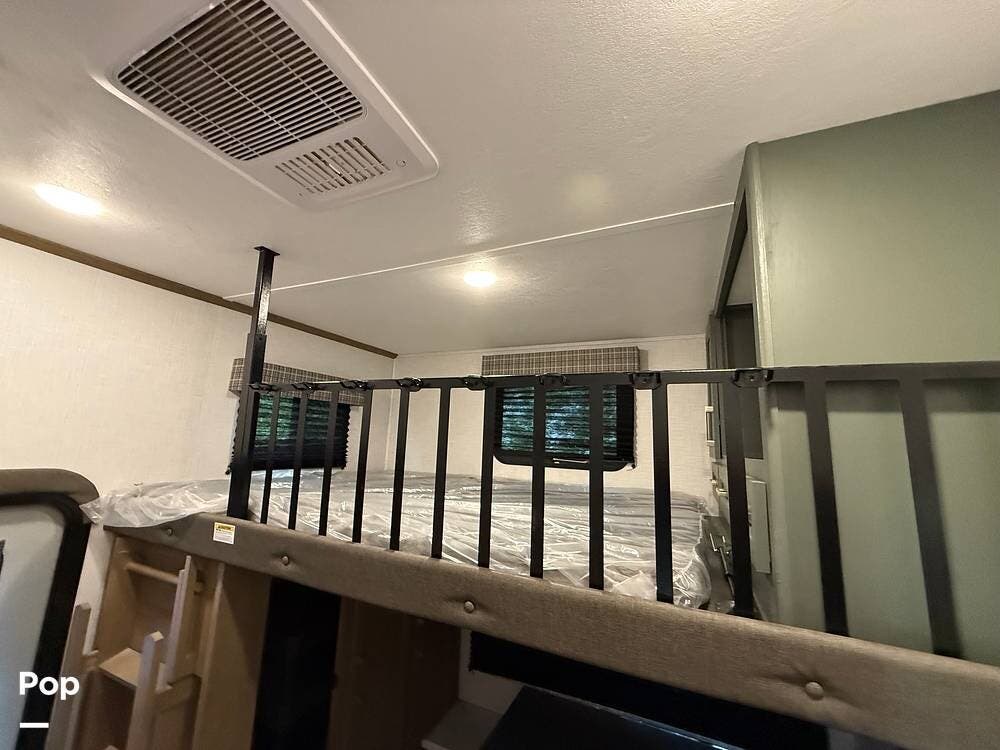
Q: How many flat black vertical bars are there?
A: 13